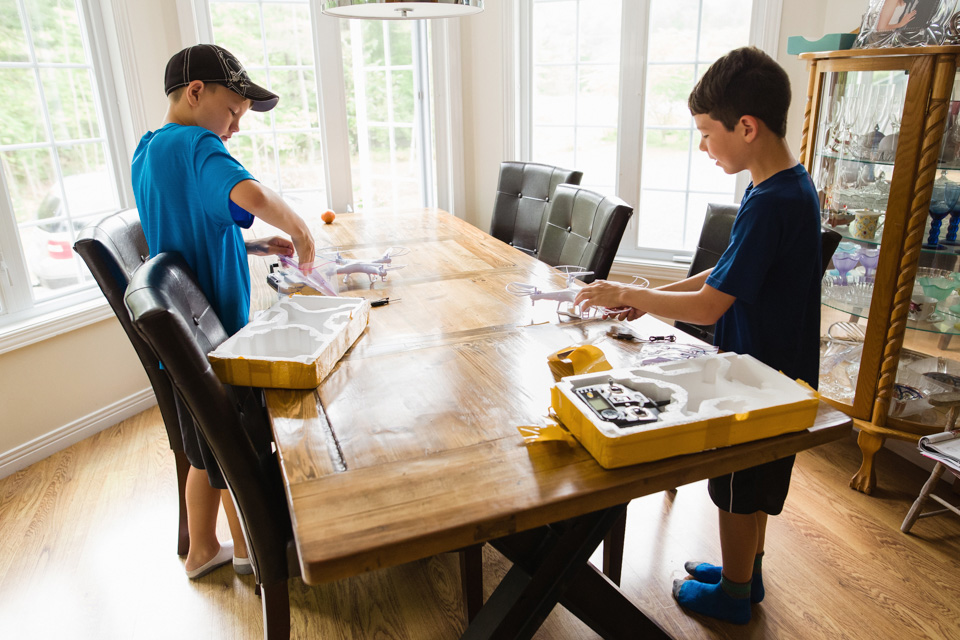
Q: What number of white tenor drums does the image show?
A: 0